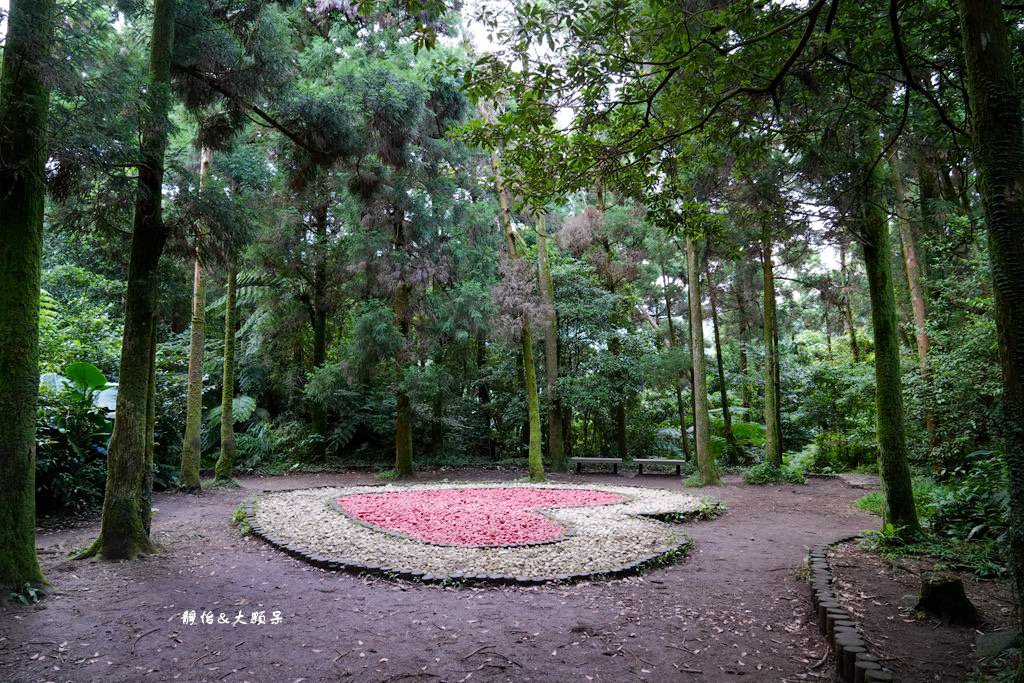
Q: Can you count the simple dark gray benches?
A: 2